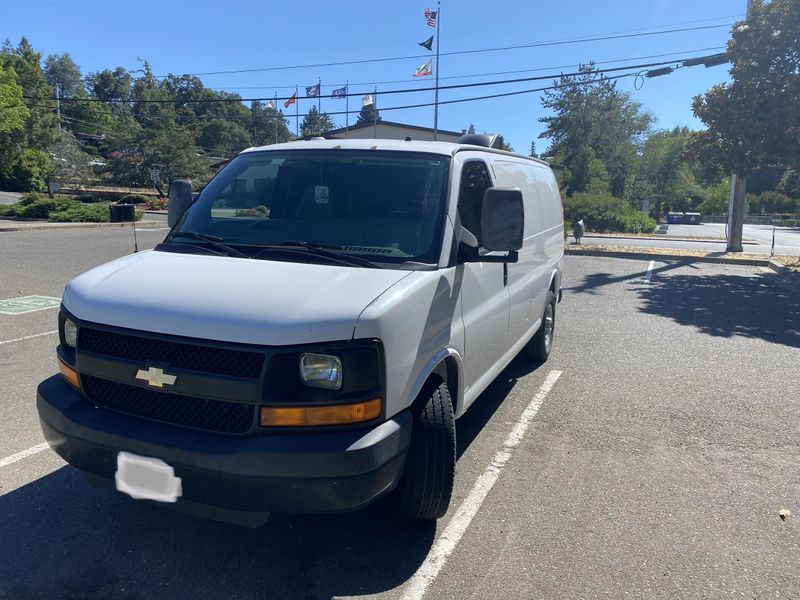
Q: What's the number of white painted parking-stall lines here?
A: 4